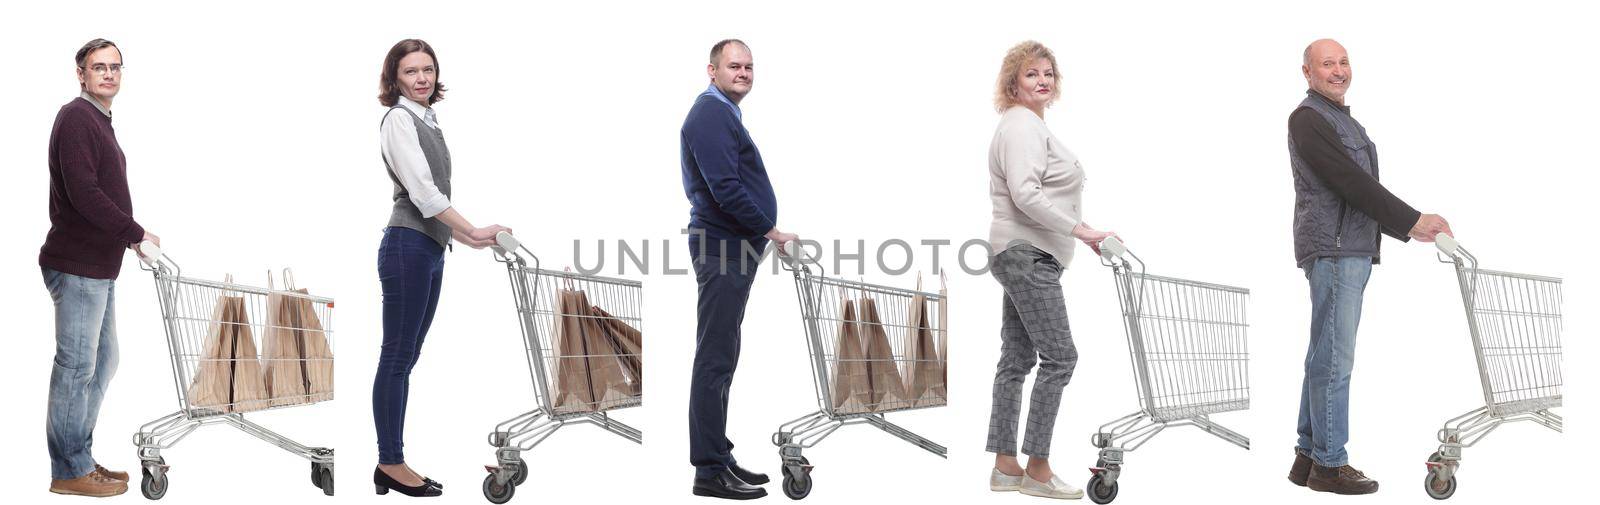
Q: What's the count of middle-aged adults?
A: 5